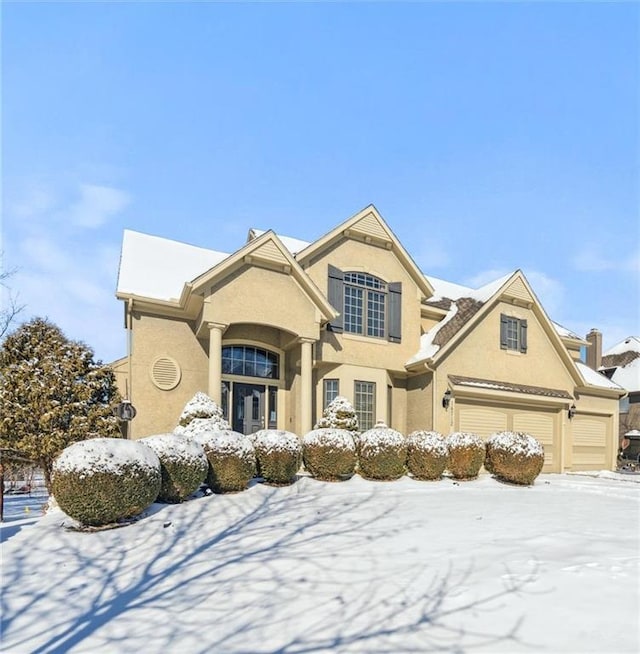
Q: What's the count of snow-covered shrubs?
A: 11